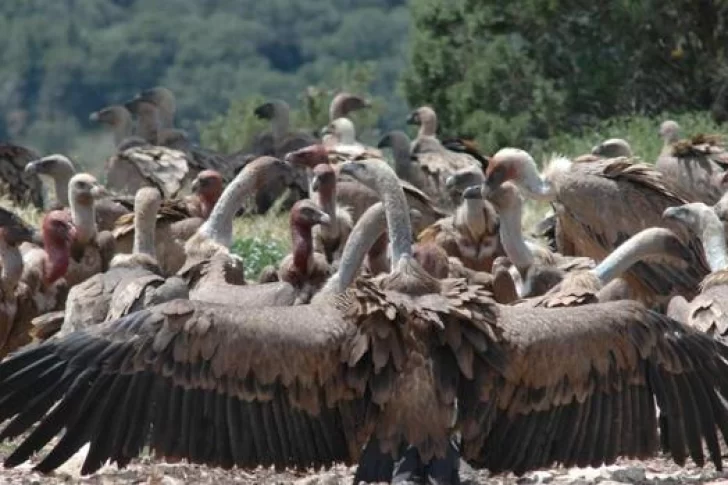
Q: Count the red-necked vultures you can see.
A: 5